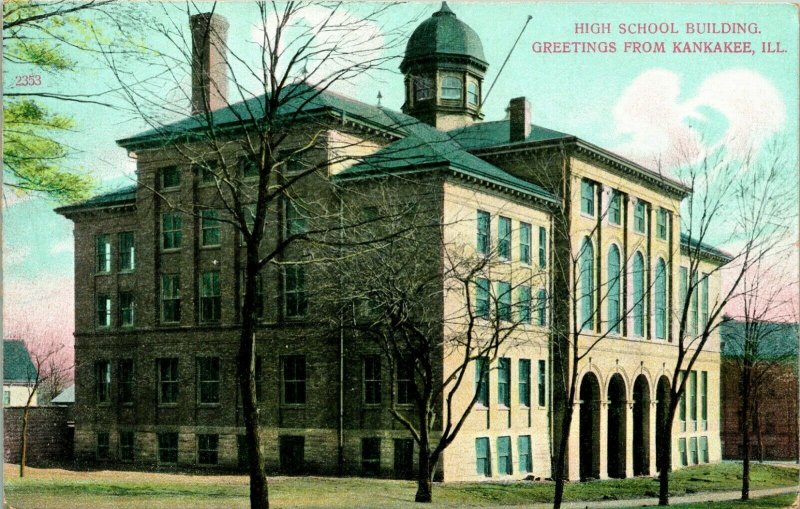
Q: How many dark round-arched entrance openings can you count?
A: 4